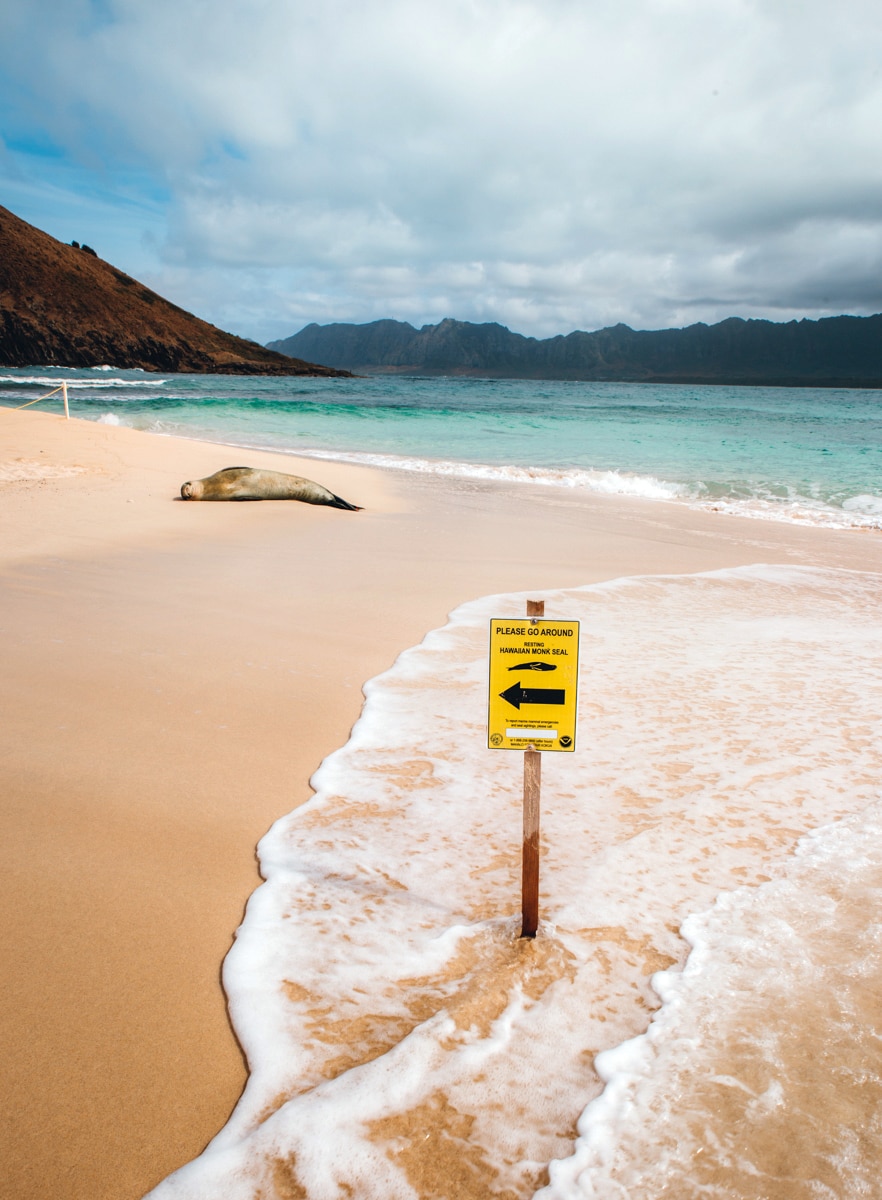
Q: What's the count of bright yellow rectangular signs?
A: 1